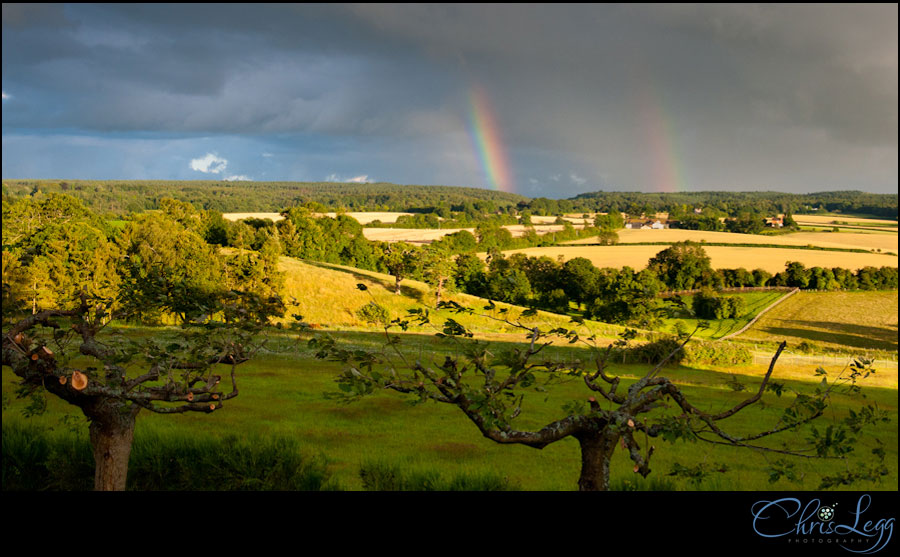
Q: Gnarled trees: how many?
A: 2